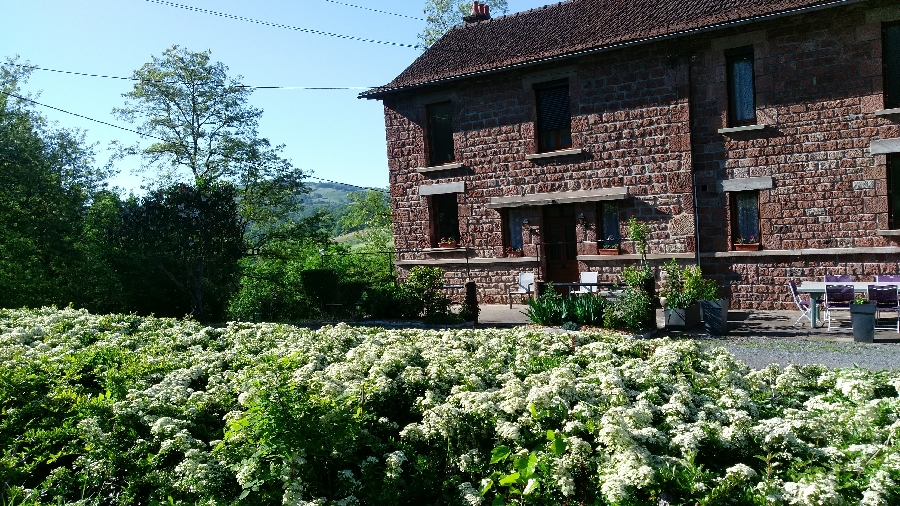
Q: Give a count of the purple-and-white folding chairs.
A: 5